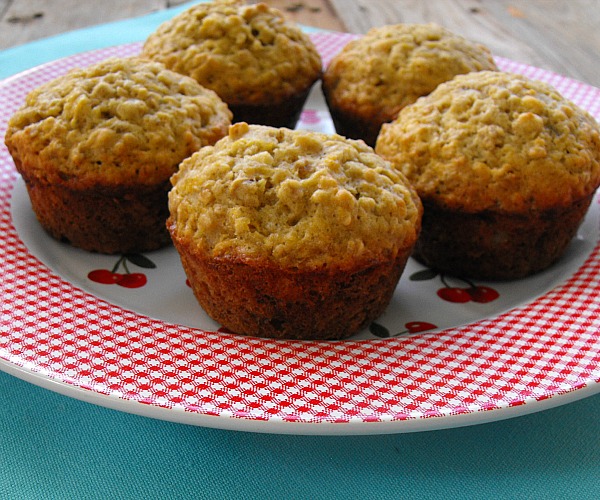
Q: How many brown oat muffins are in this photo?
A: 5